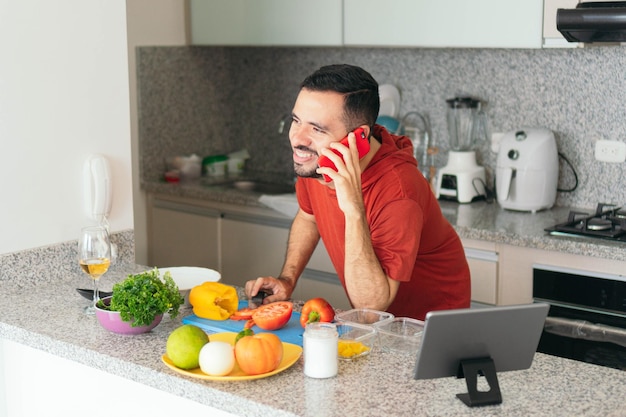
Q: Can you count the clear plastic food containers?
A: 3